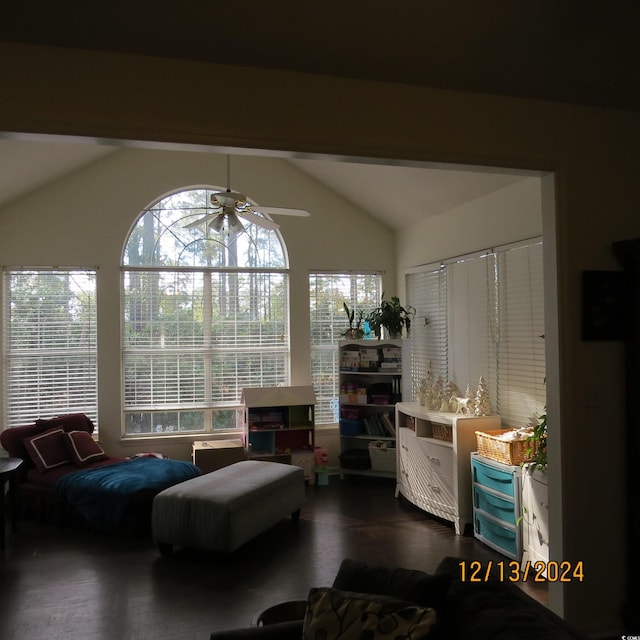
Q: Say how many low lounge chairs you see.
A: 1